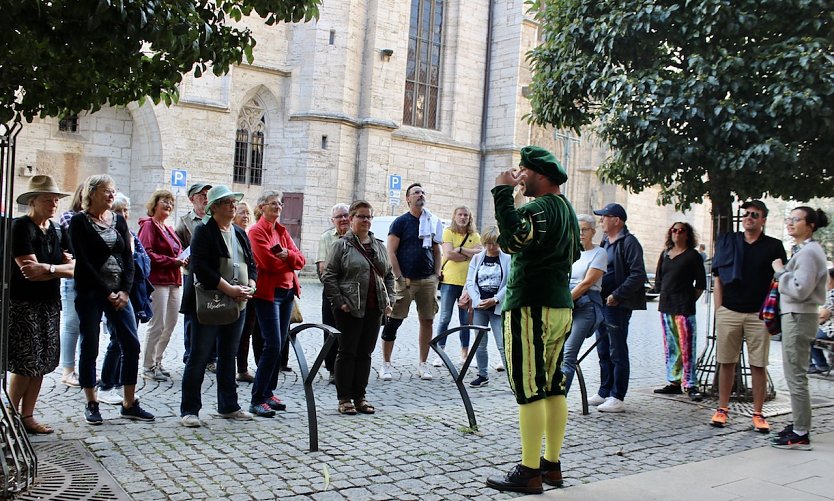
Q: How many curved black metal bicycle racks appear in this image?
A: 3